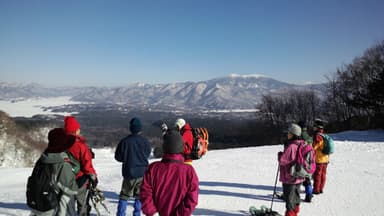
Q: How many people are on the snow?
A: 8